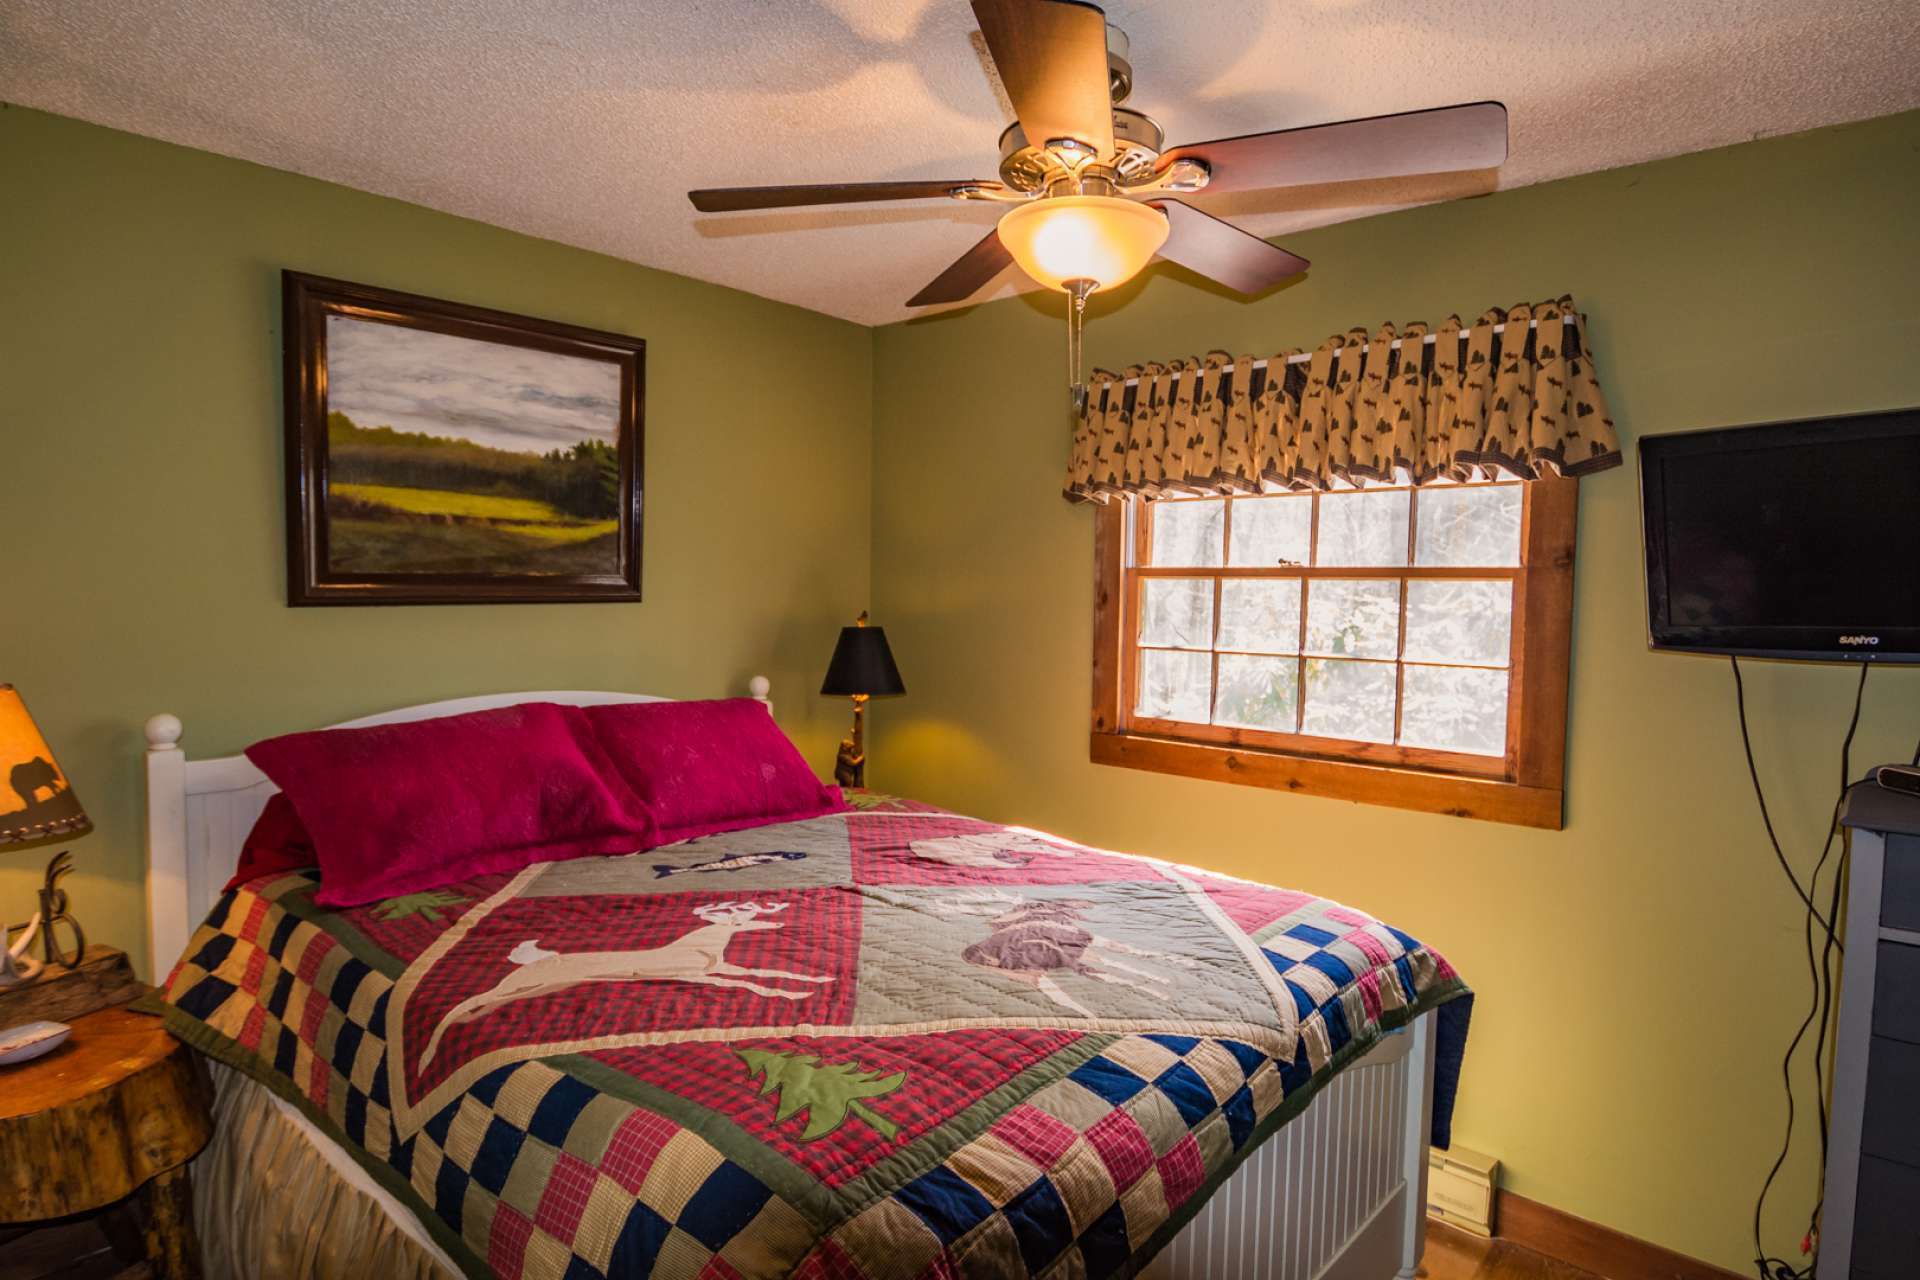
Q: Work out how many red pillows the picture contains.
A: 2